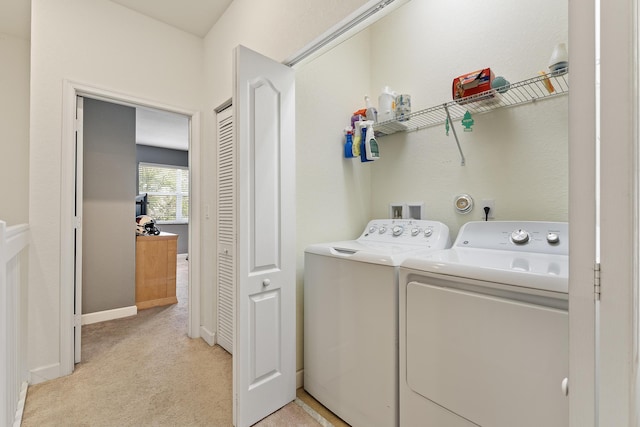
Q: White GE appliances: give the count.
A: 2